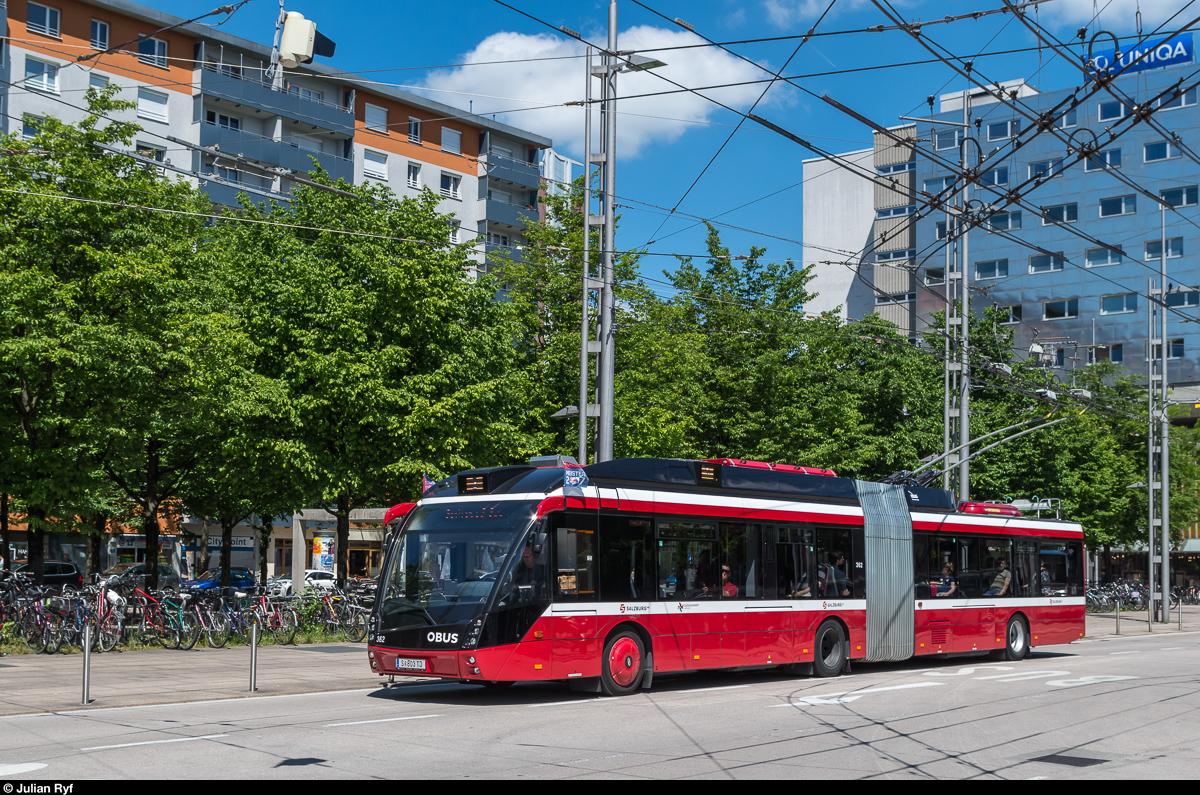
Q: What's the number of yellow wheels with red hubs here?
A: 0